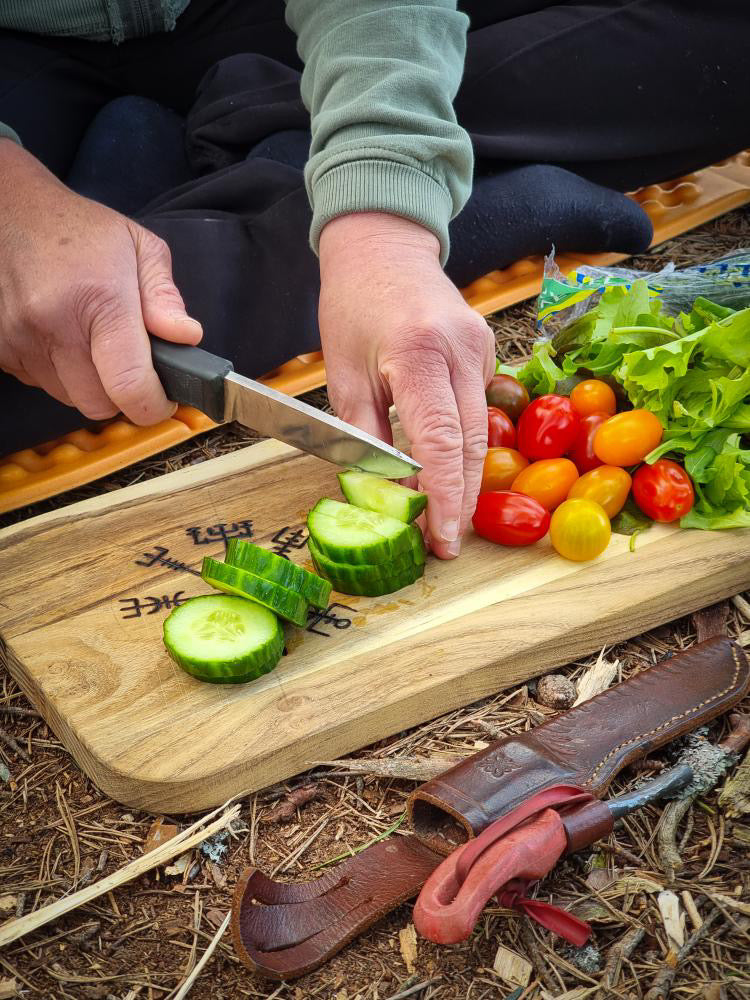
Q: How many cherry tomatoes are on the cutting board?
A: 12